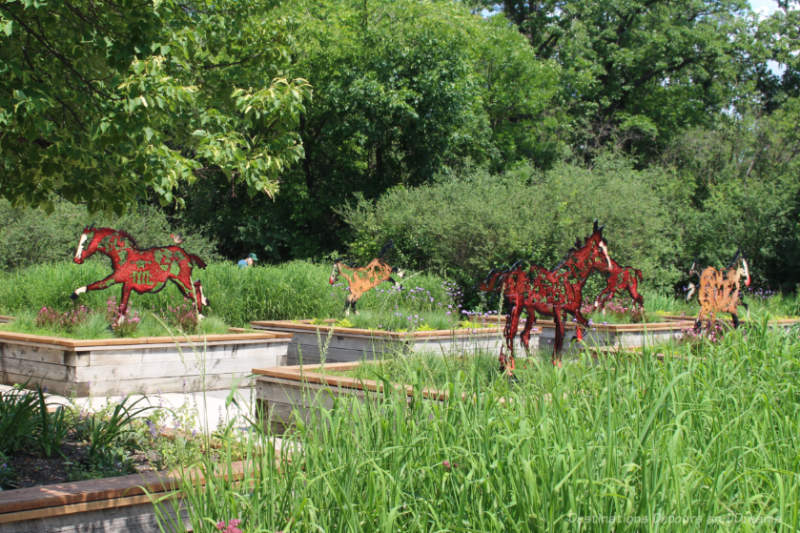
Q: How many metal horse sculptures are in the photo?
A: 5